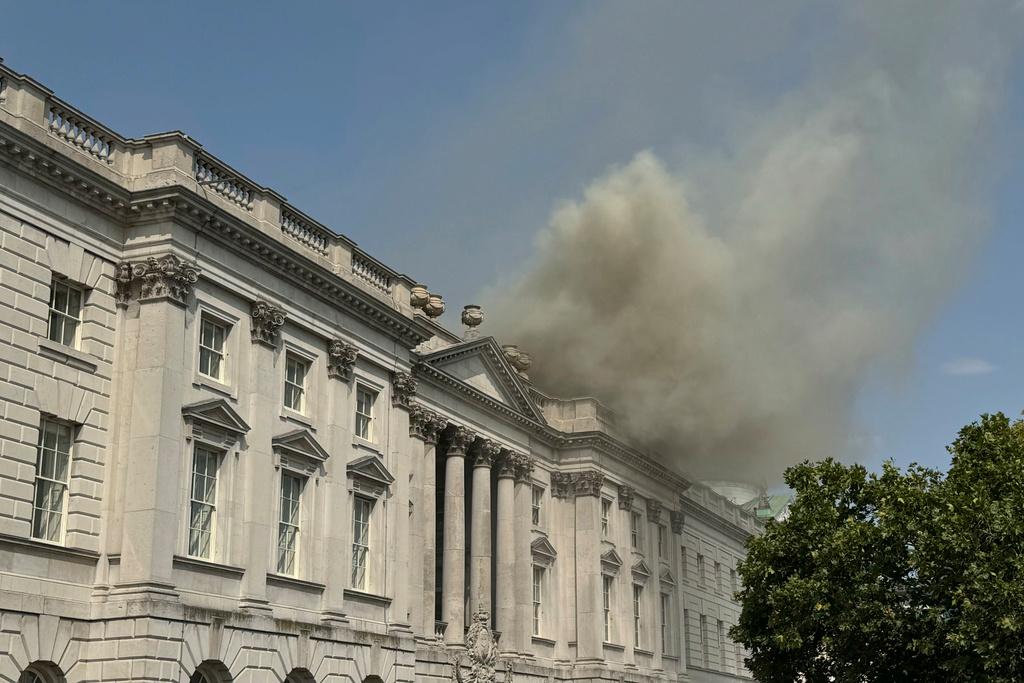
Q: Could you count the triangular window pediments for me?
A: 7